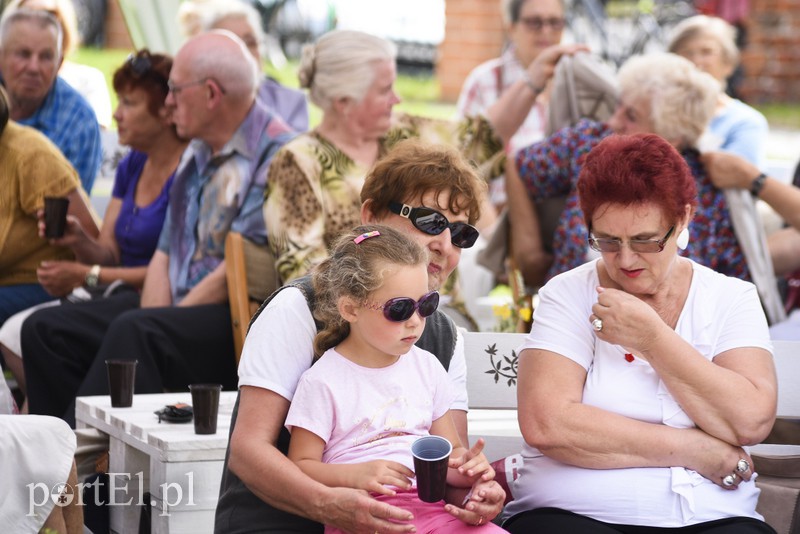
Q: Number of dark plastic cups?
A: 4